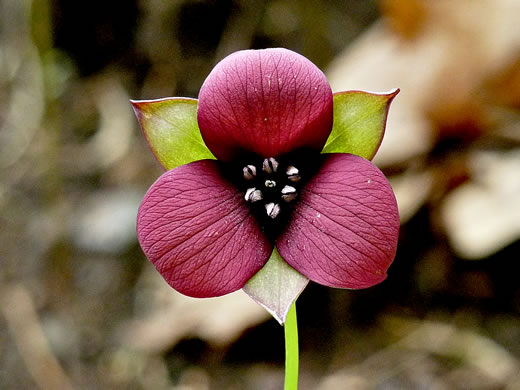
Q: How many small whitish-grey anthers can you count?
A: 6